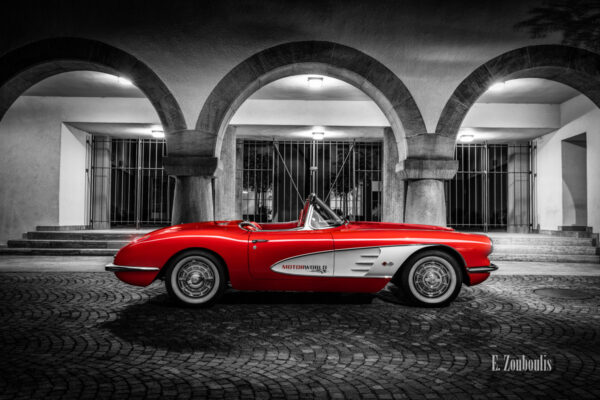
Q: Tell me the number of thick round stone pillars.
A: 2